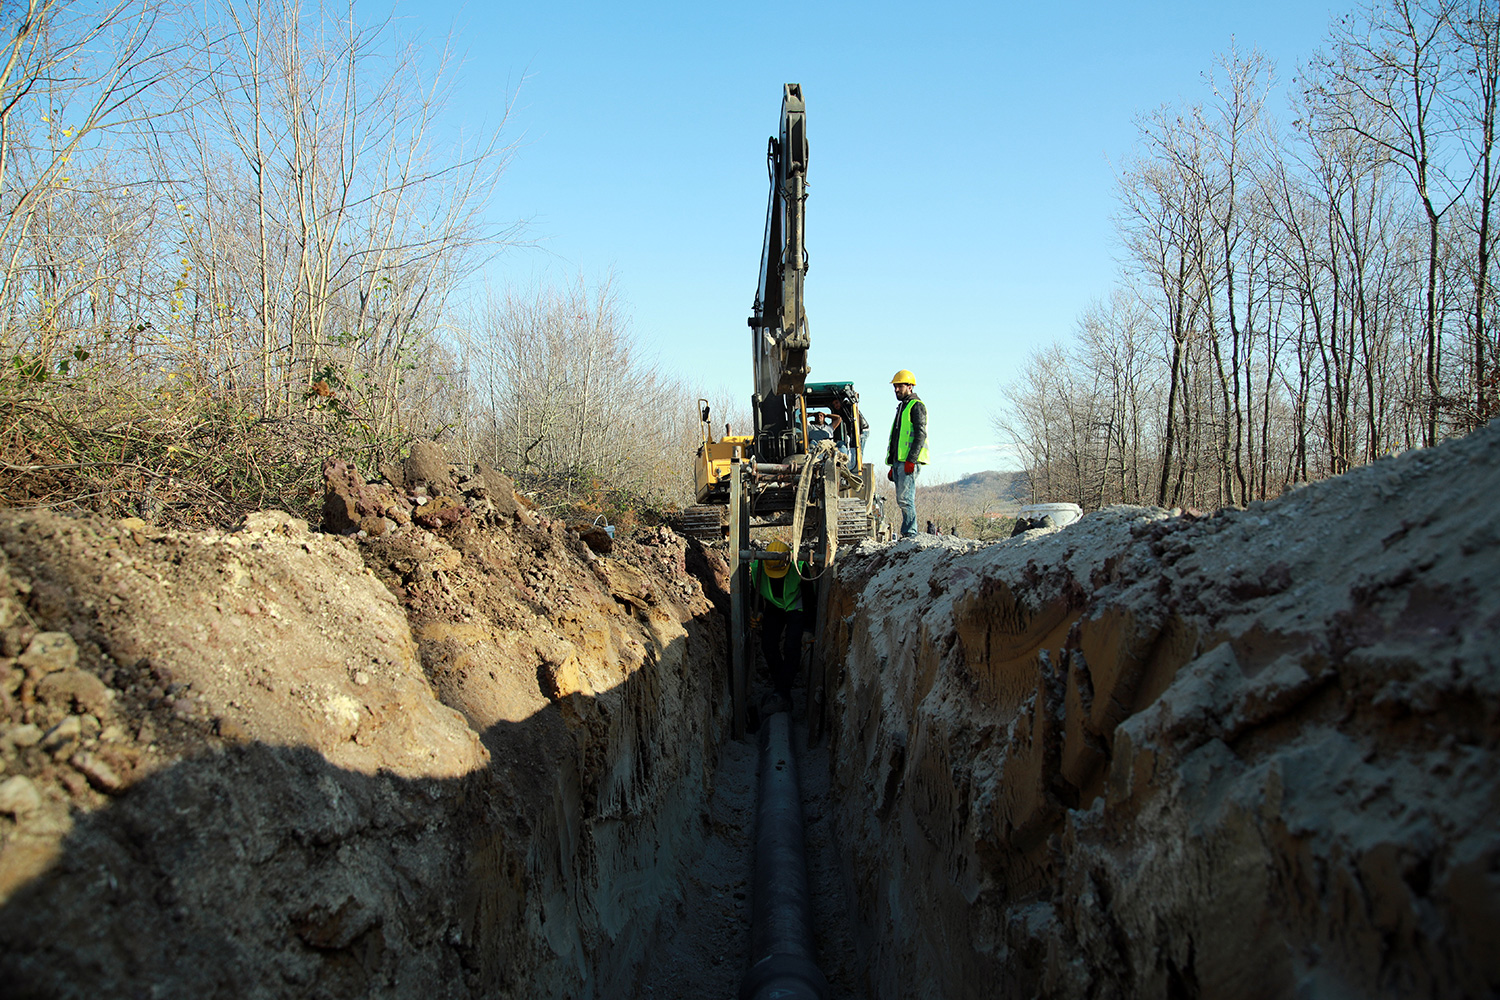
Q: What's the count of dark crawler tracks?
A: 2